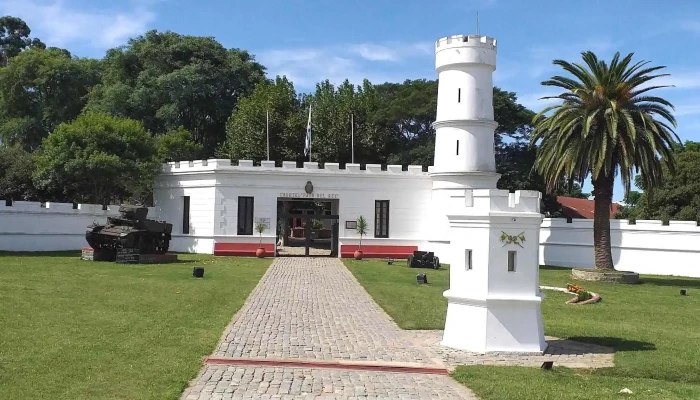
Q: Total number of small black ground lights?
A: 4